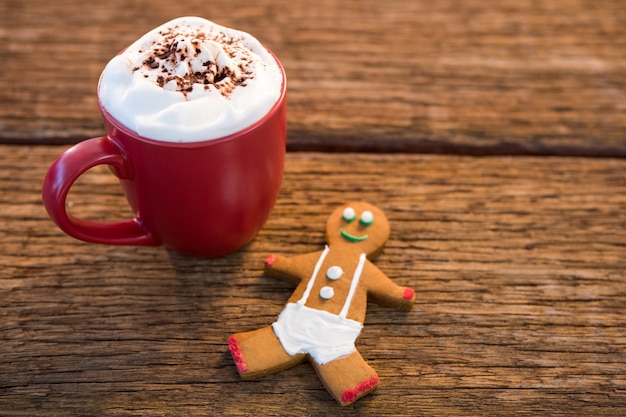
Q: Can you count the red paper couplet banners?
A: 0